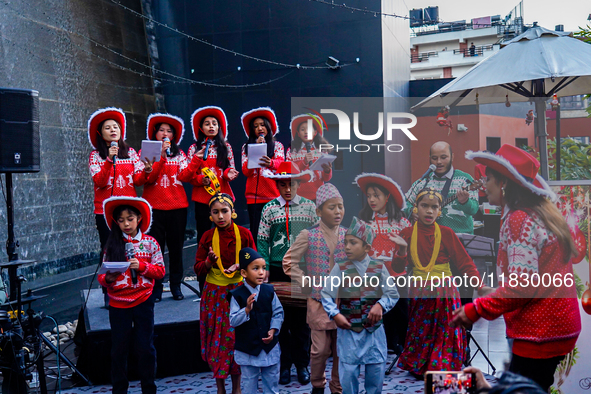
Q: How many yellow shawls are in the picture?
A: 2